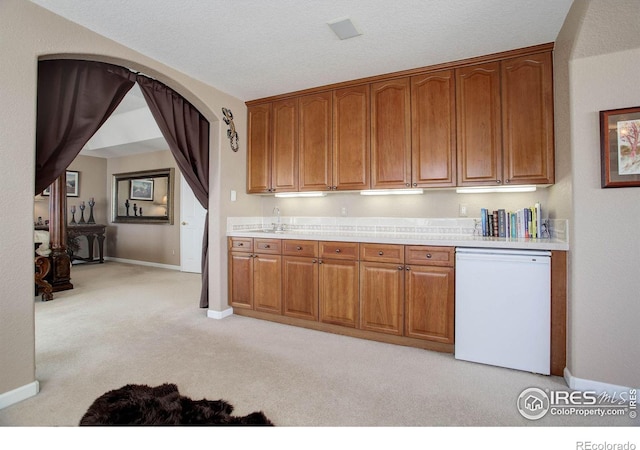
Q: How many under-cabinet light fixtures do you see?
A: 3